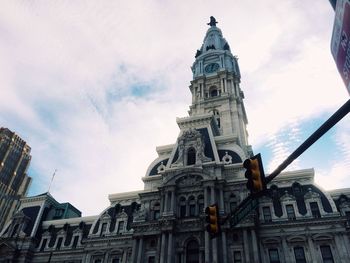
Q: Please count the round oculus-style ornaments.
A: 2